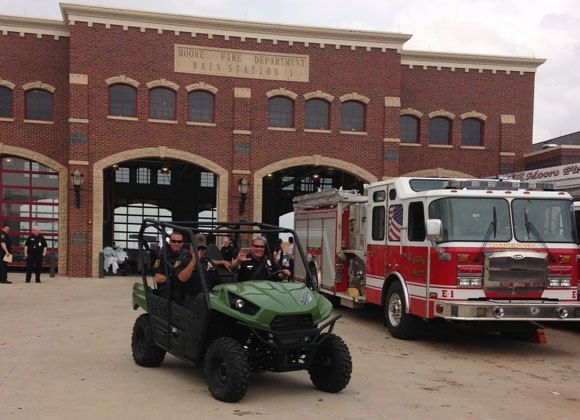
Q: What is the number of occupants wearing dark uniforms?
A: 3